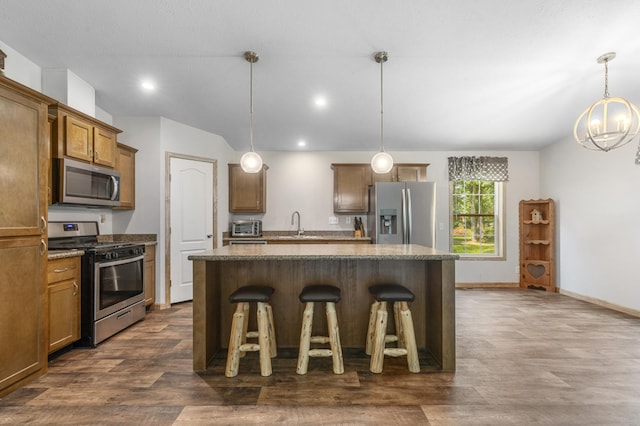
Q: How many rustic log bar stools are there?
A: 3